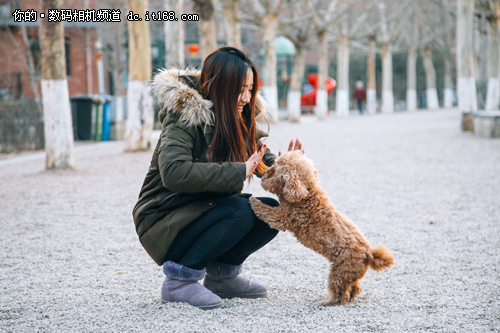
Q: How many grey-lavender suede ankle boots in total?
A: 2